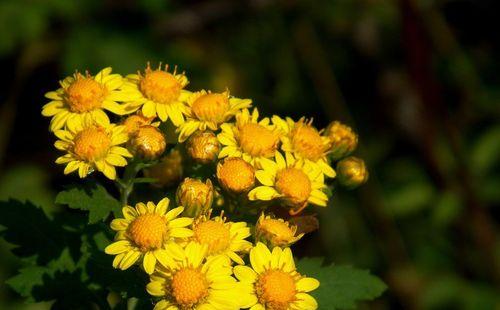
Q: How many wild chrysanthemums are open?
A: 11